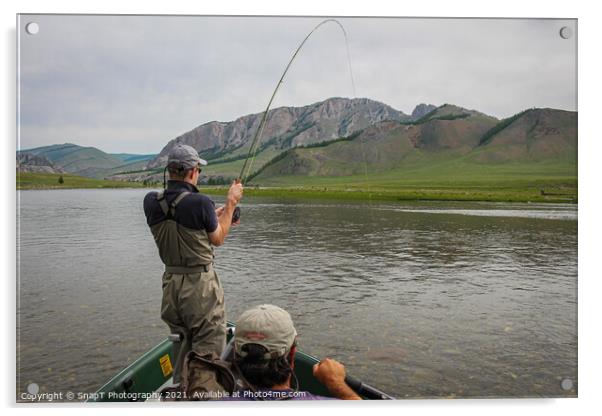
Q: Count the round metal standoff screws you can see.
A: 4